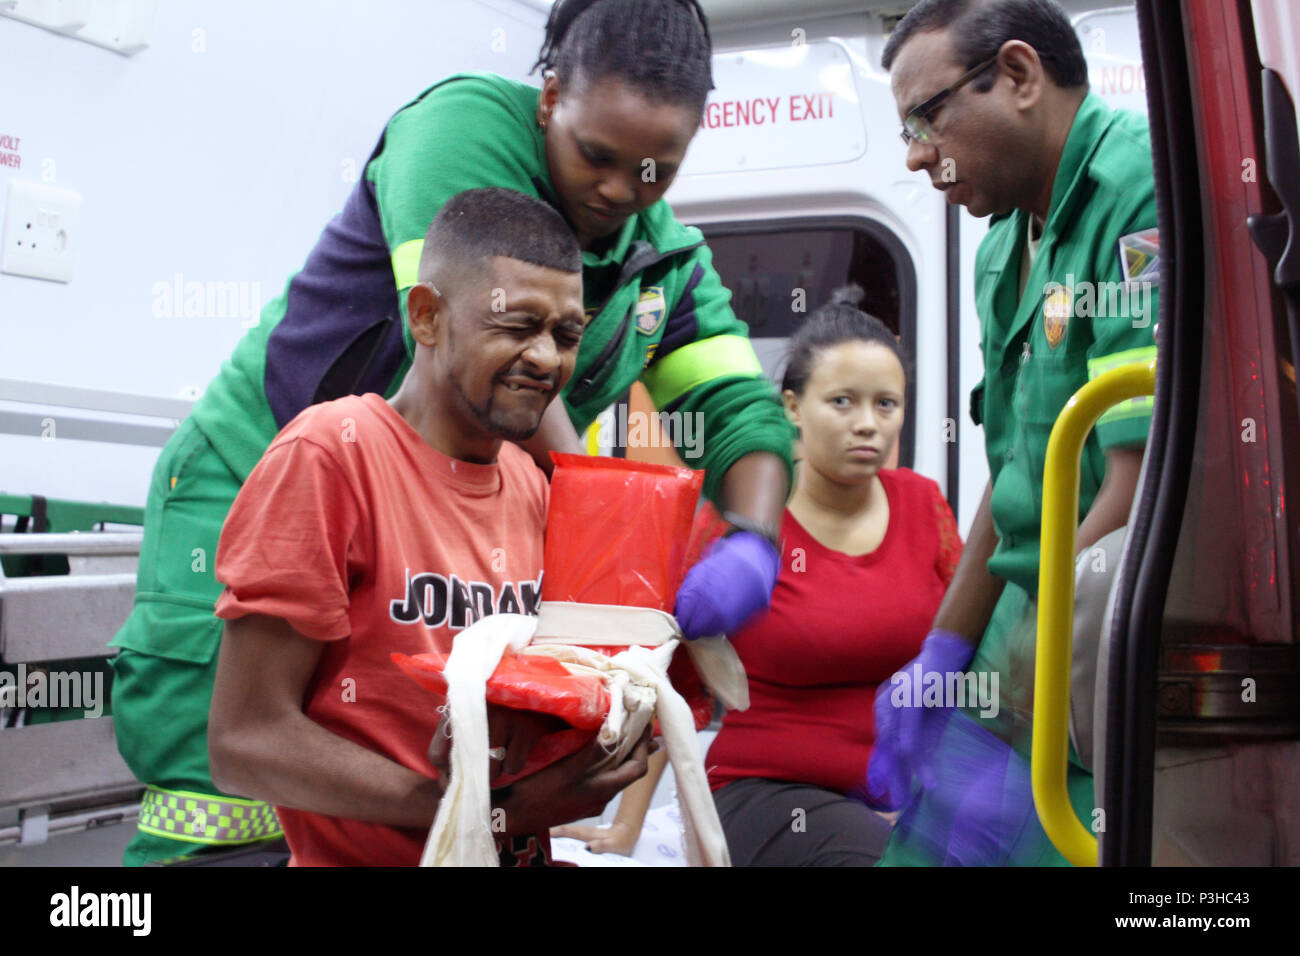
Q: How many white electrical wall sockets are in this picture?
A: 1